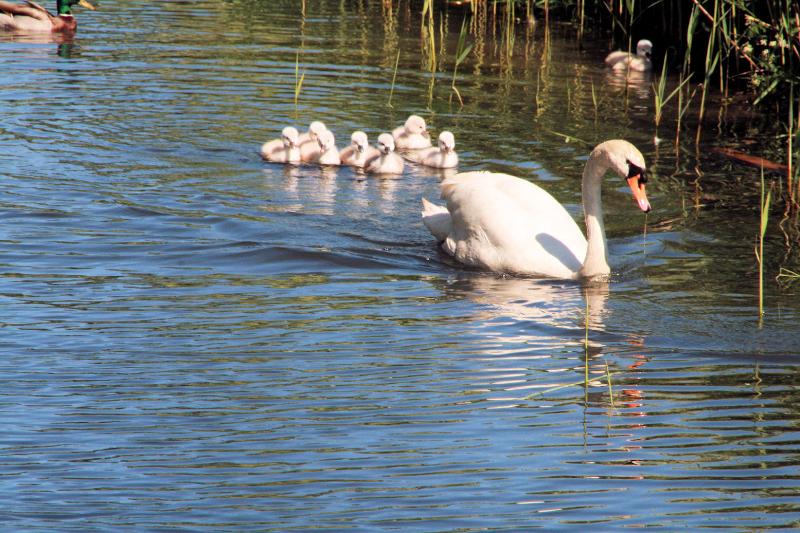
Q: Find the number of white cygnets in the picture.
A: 8